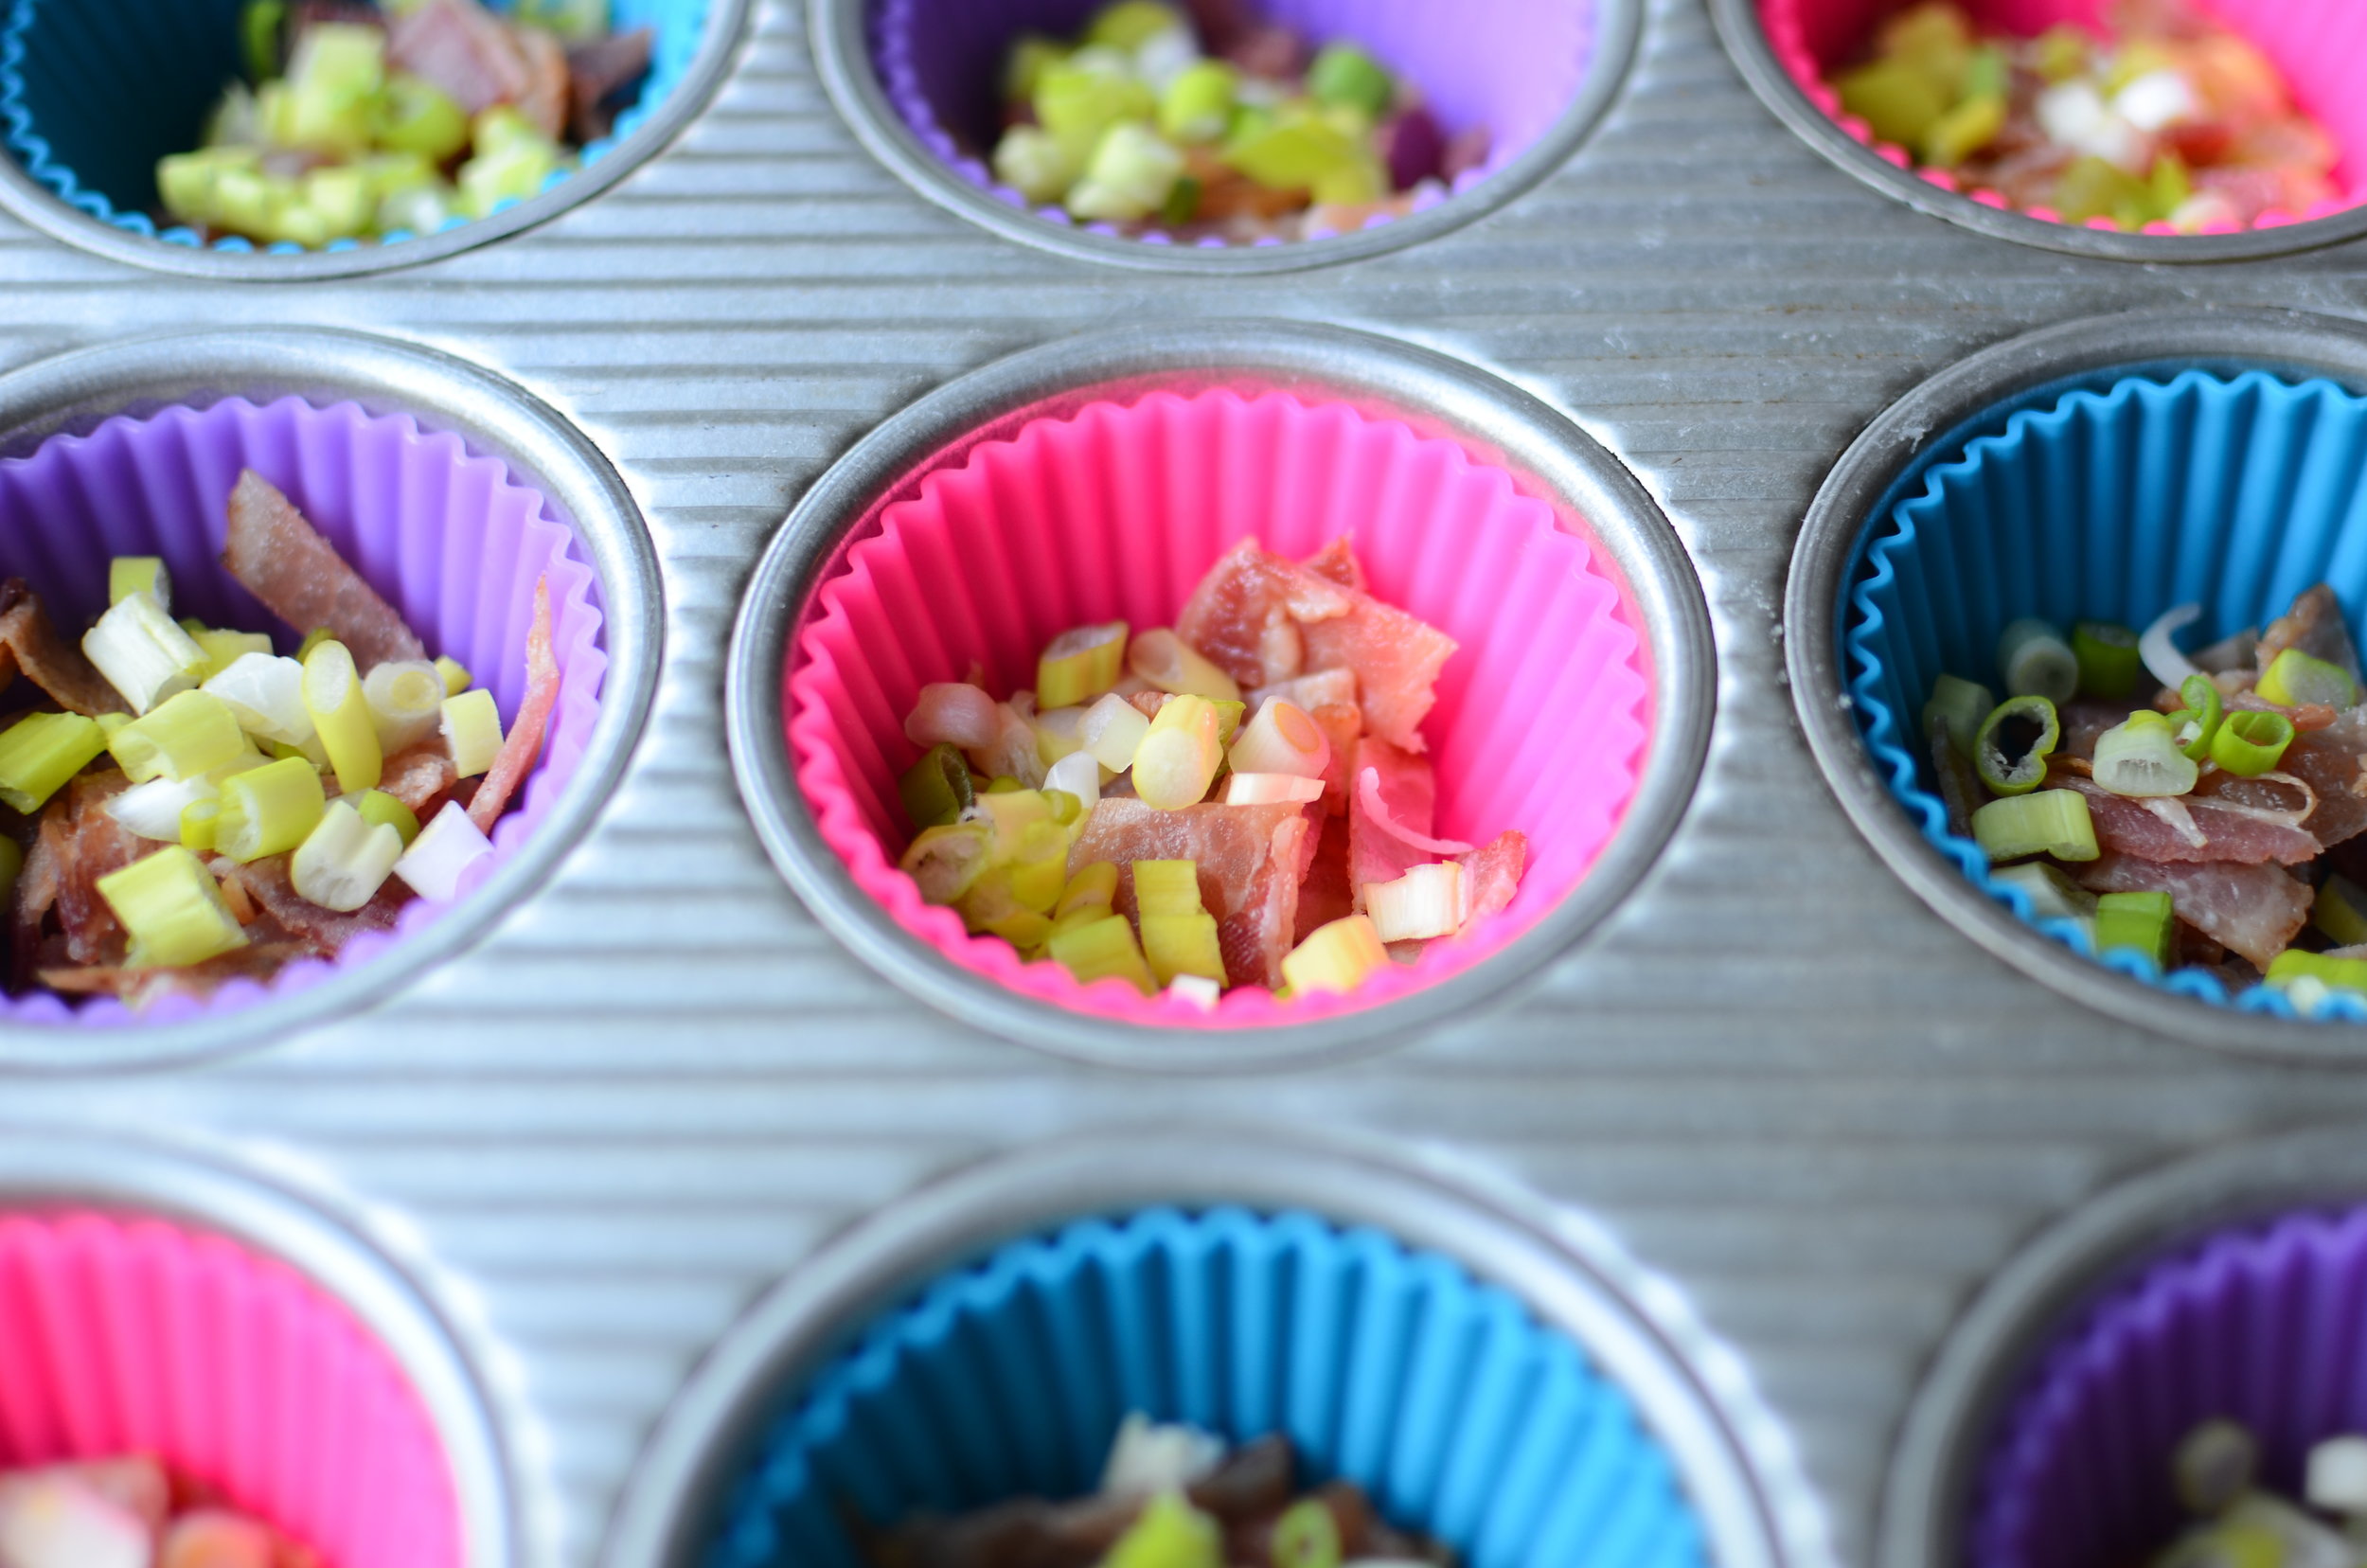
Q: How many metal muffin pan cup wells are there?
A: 9